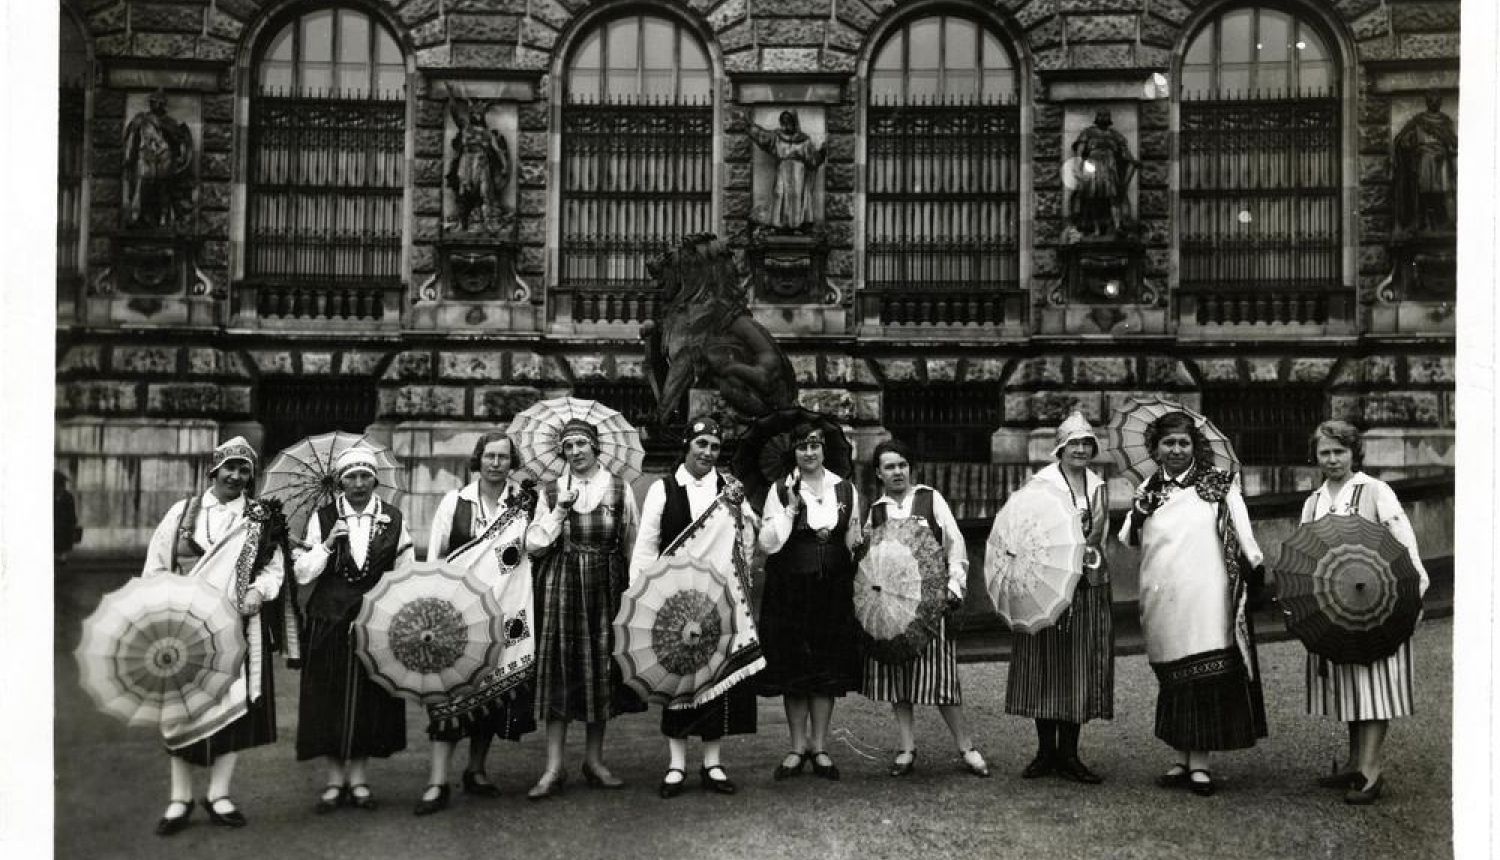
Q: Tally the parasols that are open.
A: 10